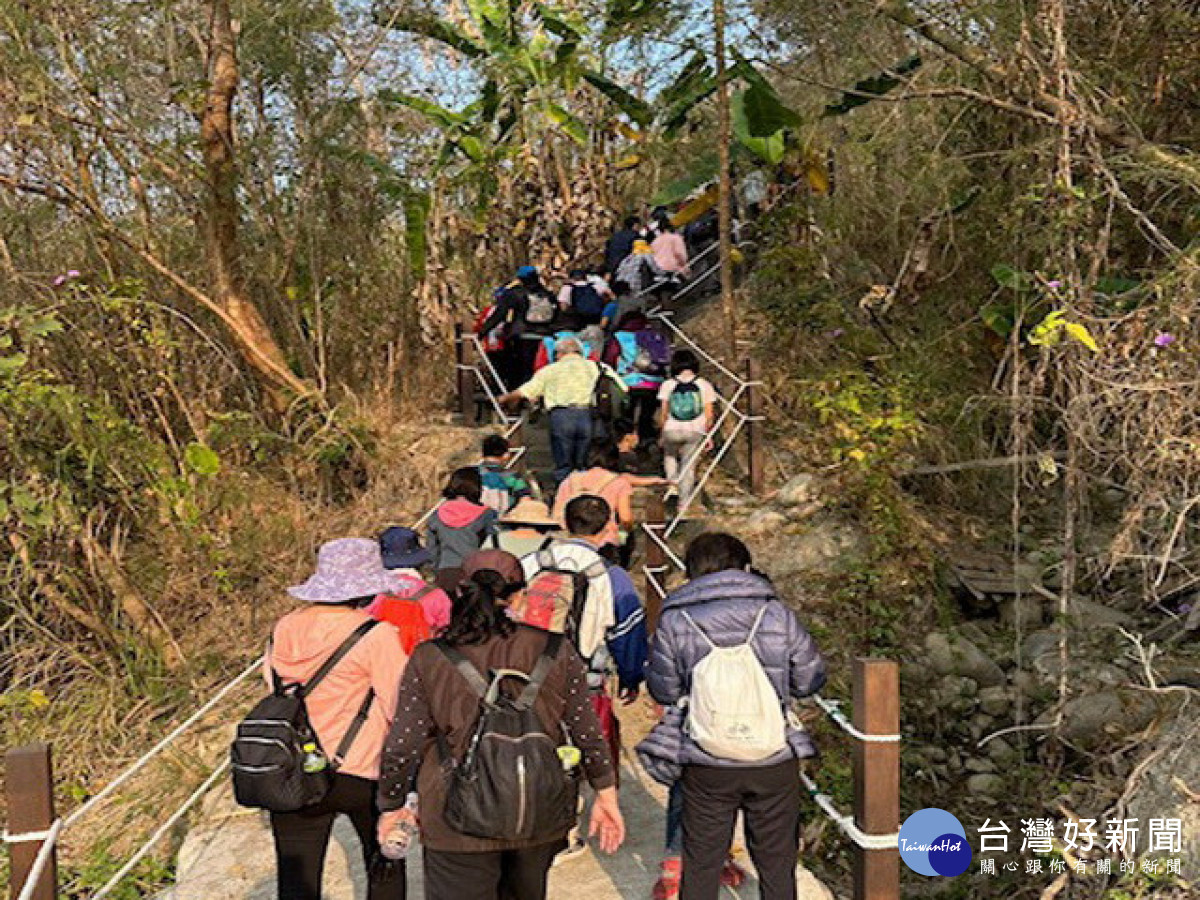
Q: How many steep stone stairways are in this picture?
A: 1